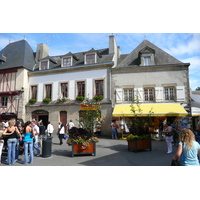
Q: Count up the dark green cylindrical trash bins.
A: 1